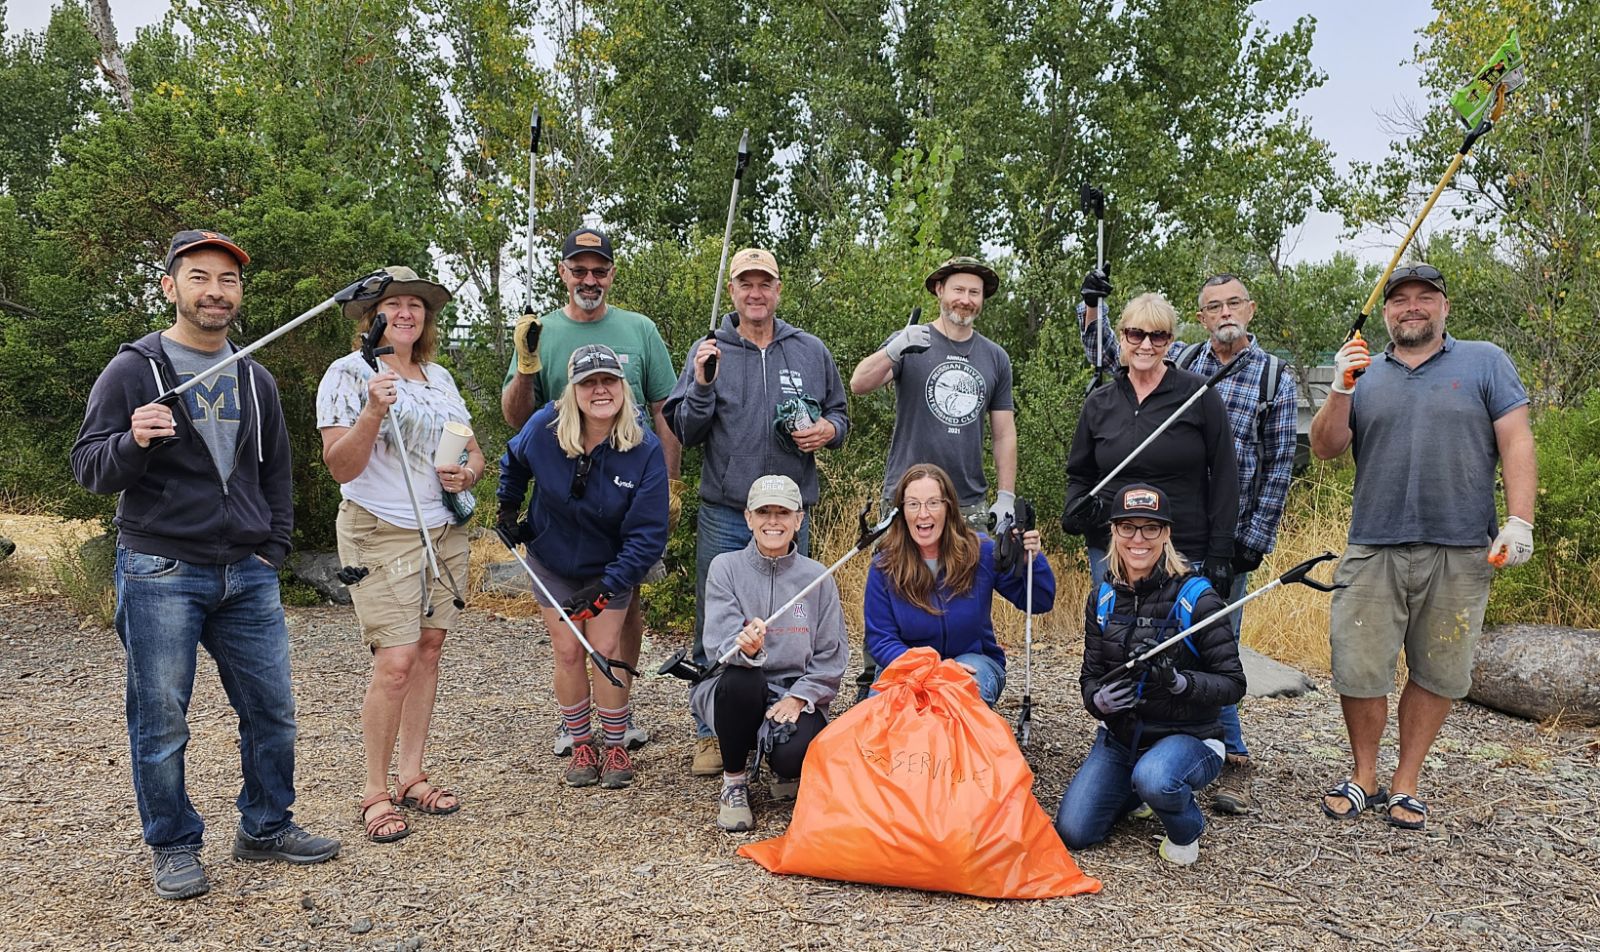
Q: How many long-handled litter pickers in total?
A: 11